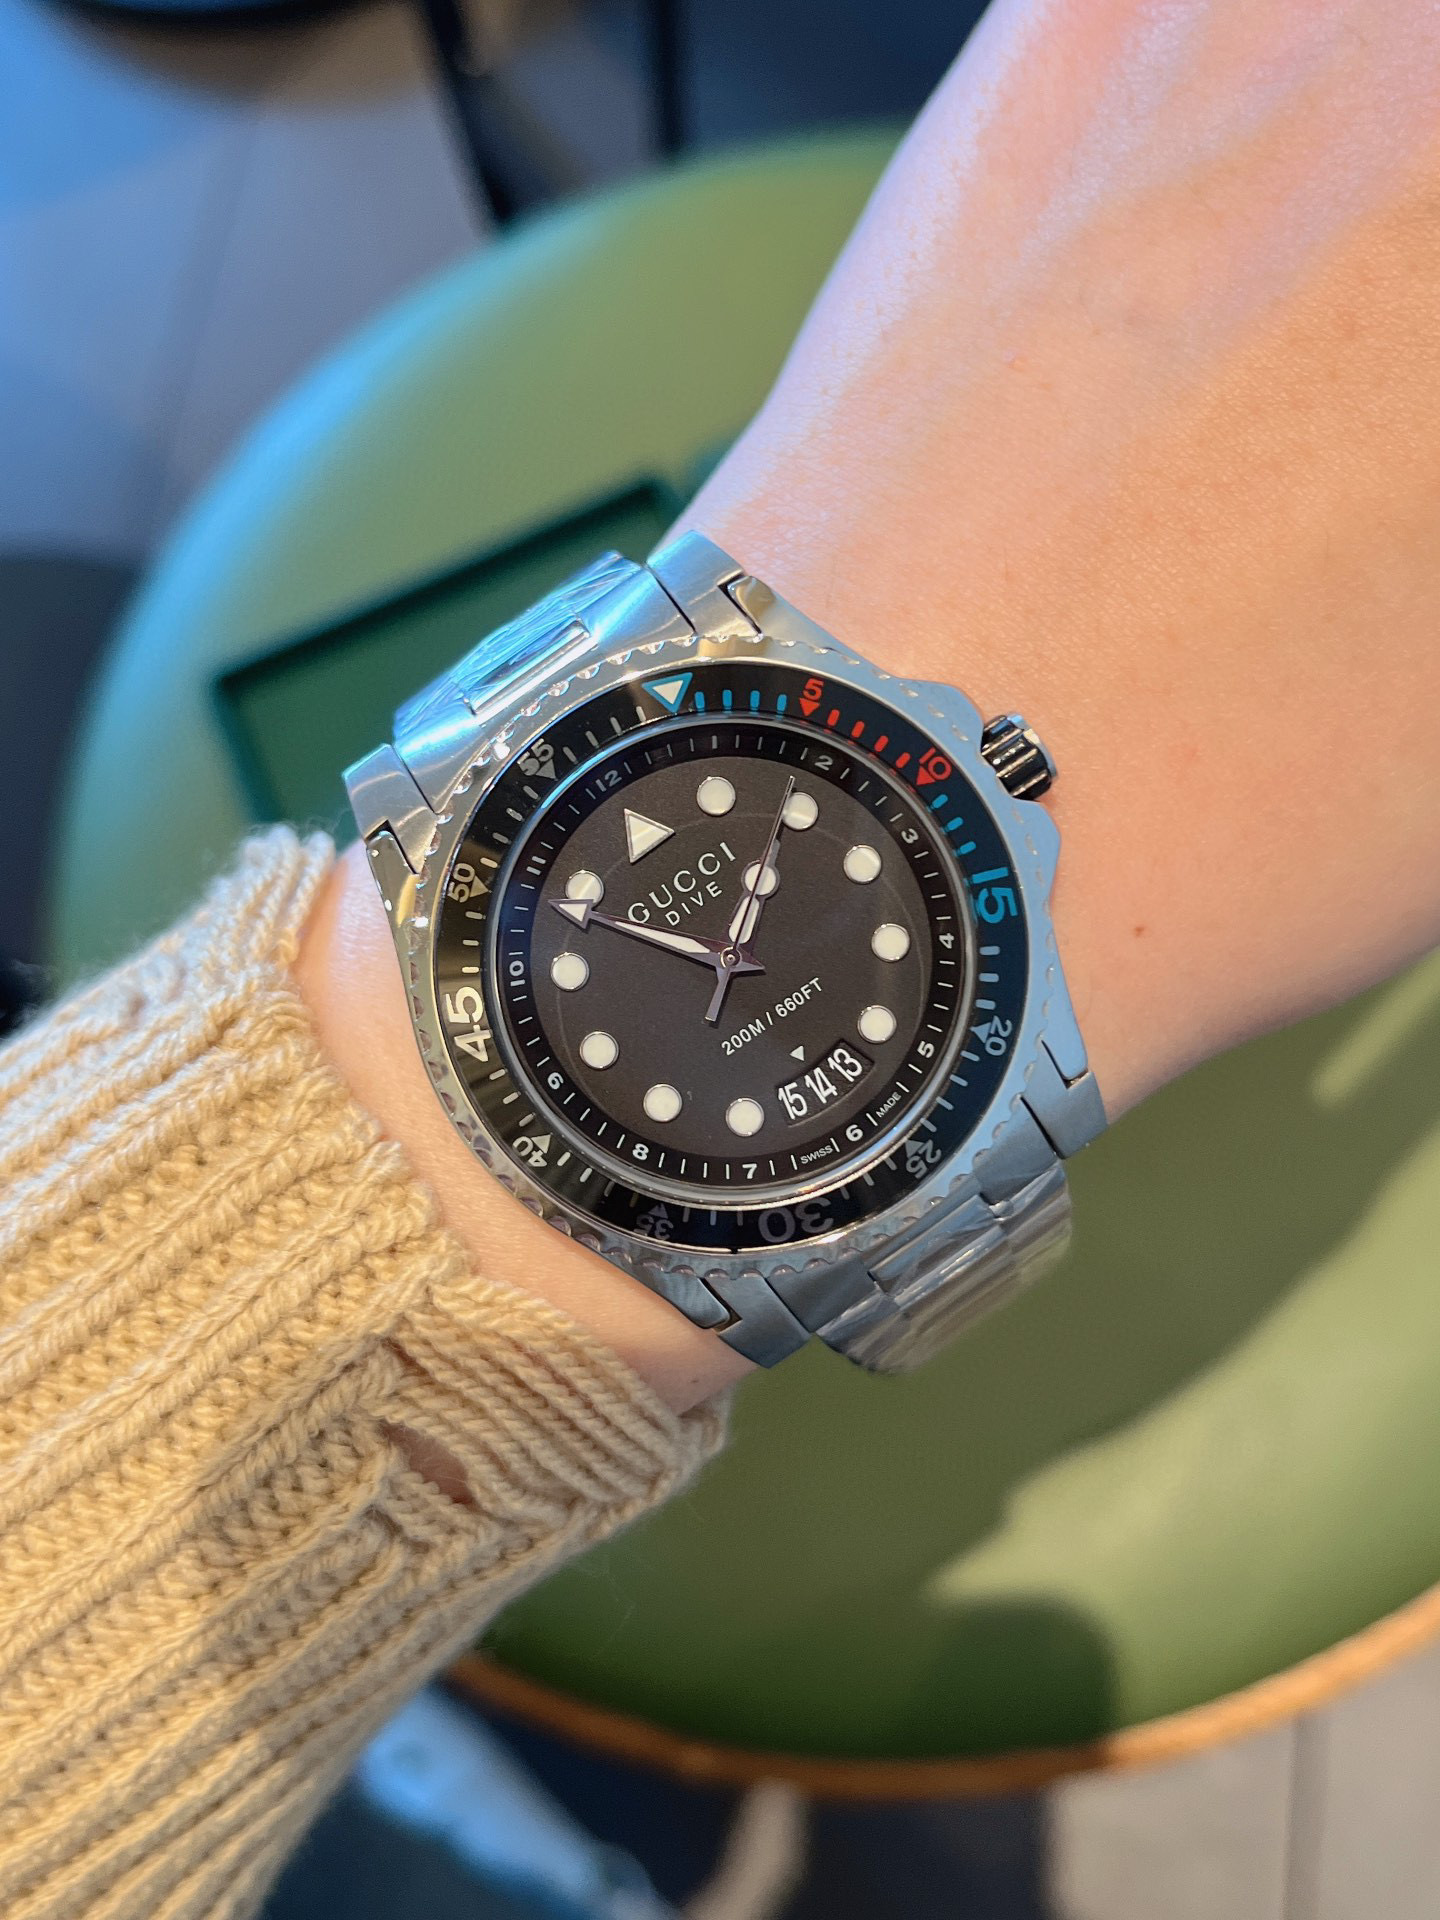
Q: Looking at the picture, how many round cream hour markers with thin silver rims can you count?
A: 10